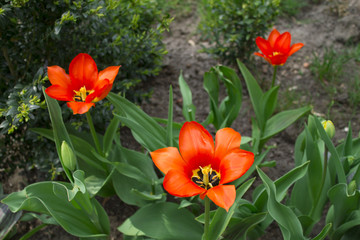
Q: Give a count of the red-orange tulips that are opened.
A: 3